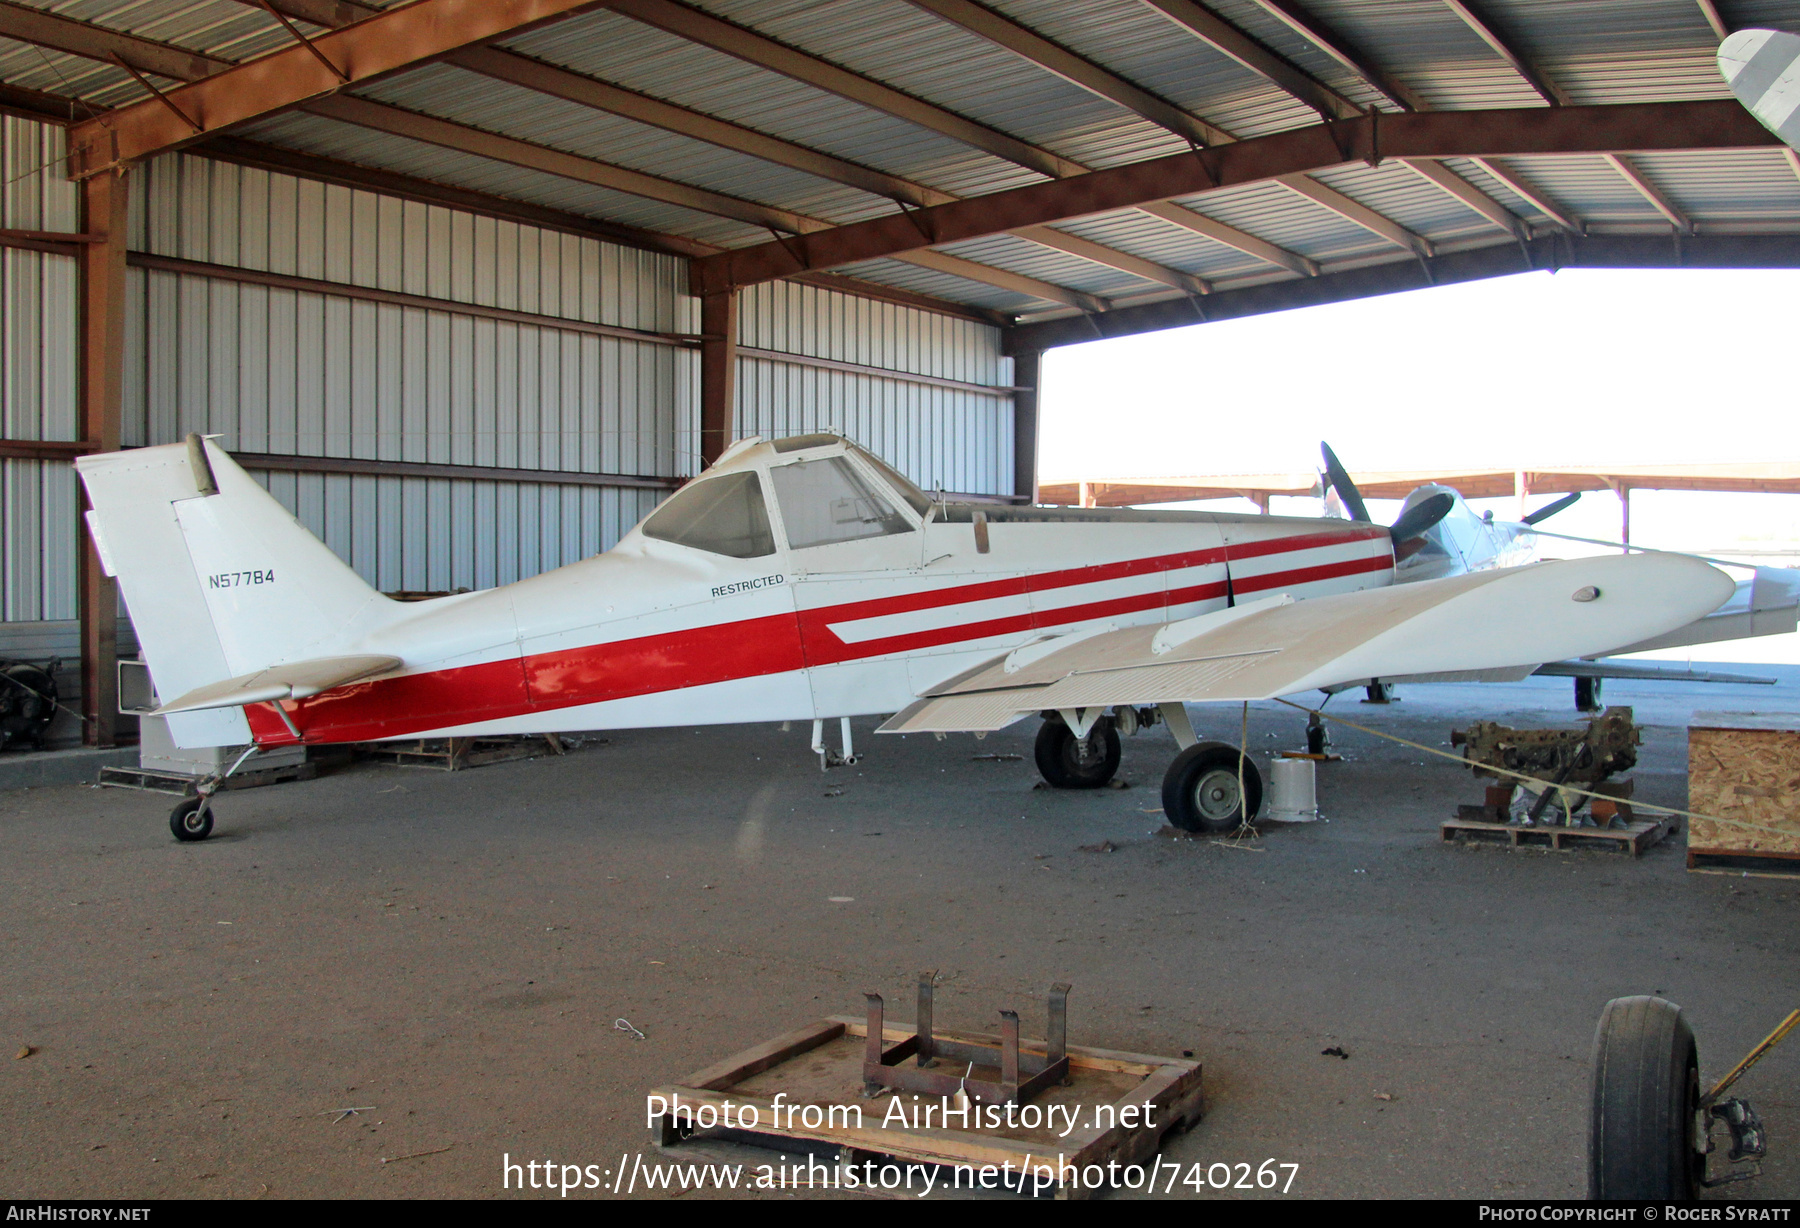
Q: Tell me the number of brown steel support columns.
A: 3